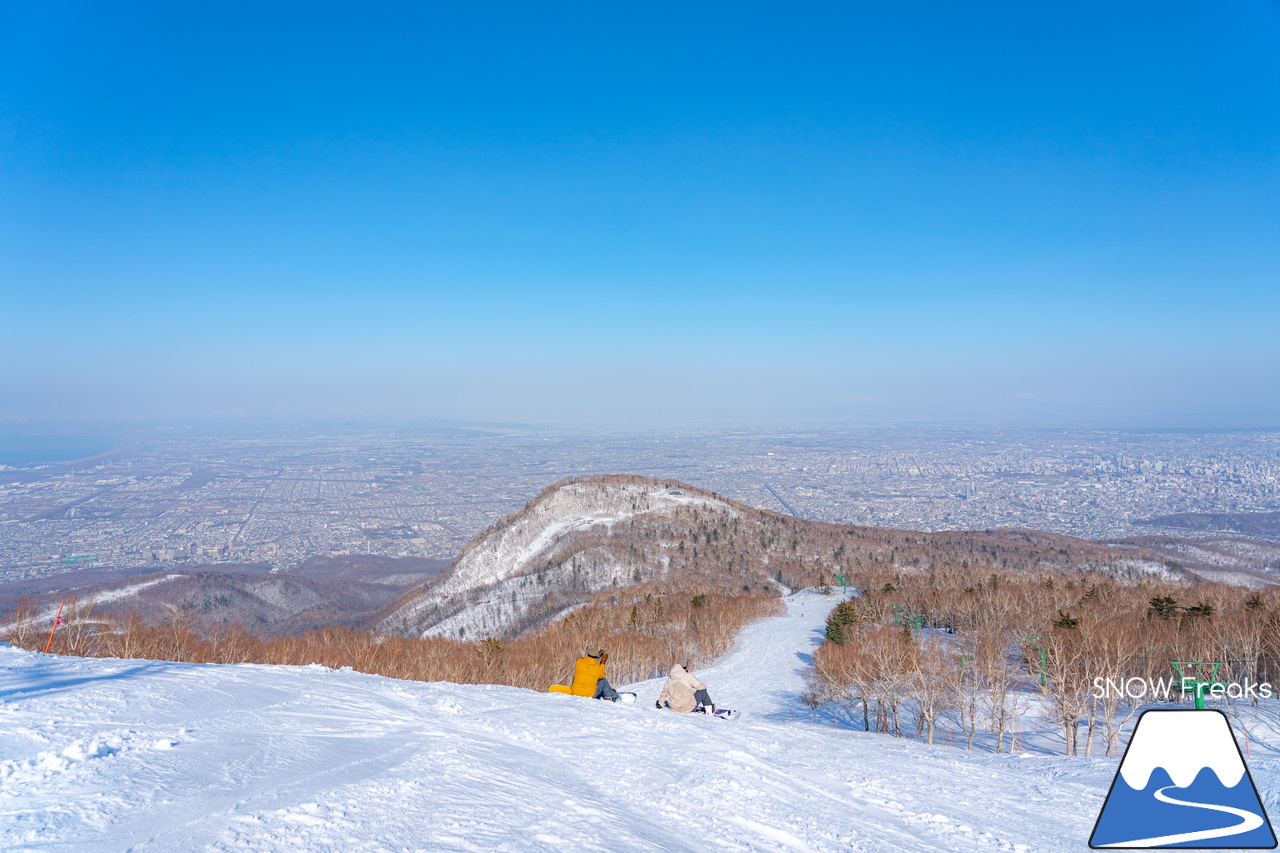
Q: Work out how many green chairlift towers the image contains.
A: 7